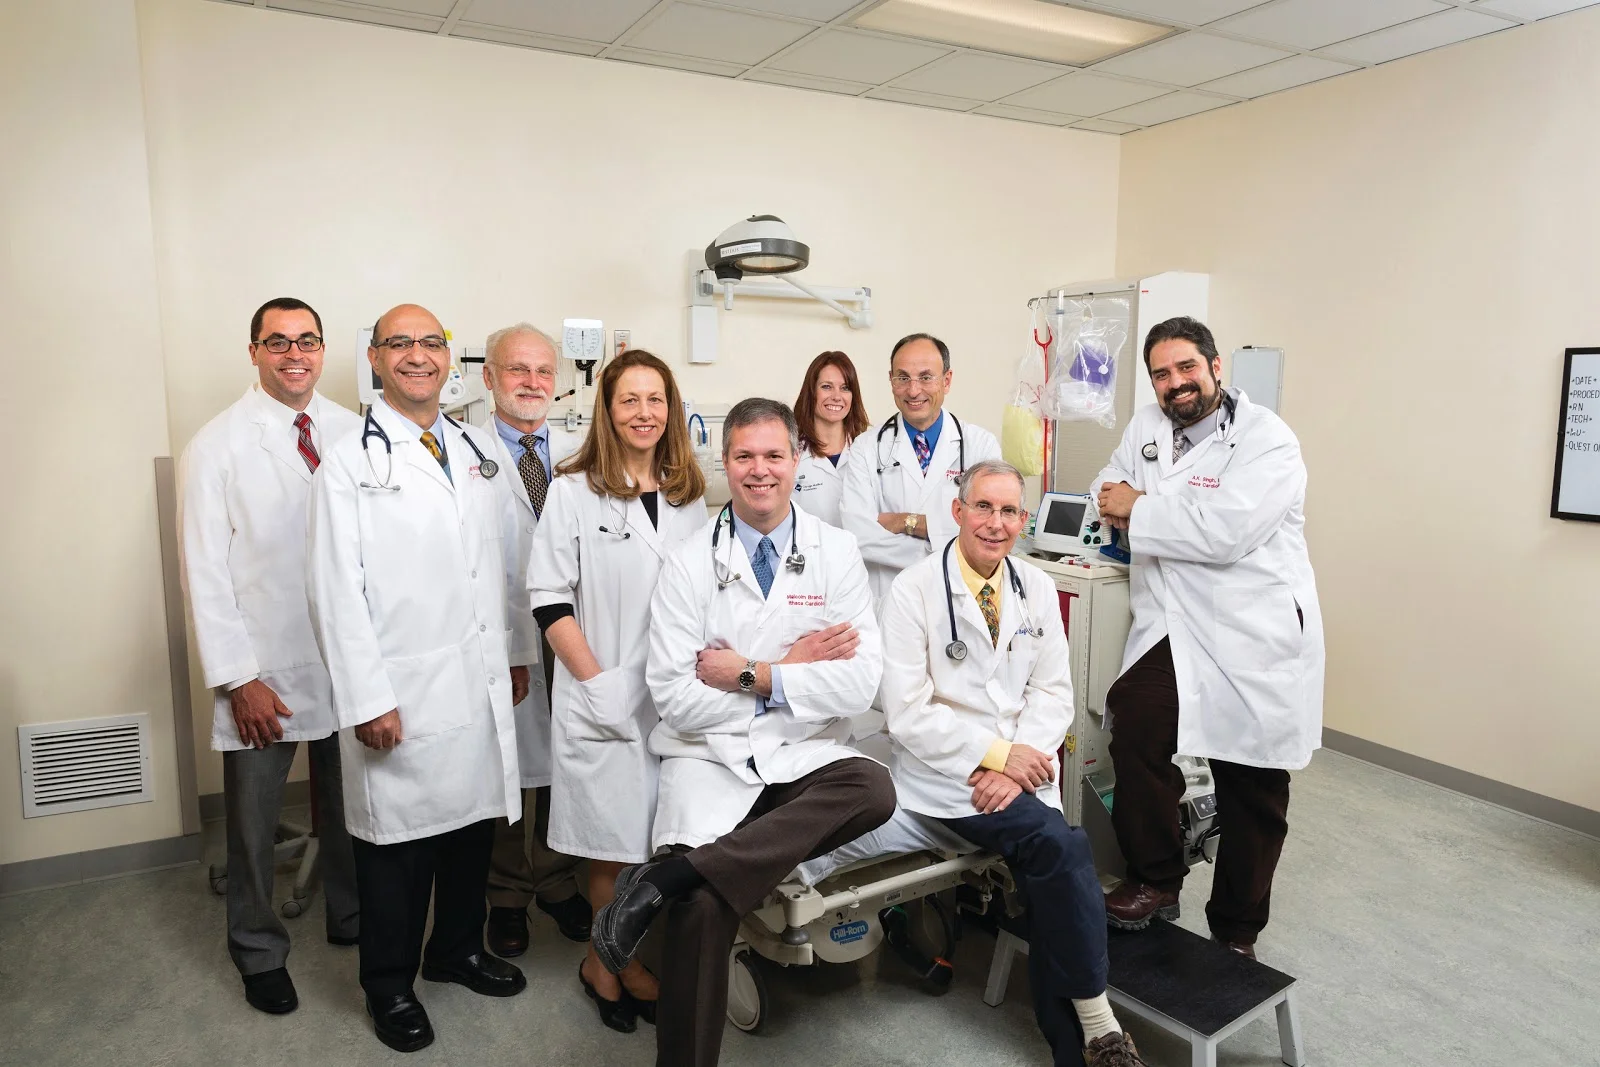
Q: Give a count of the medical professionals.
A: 9